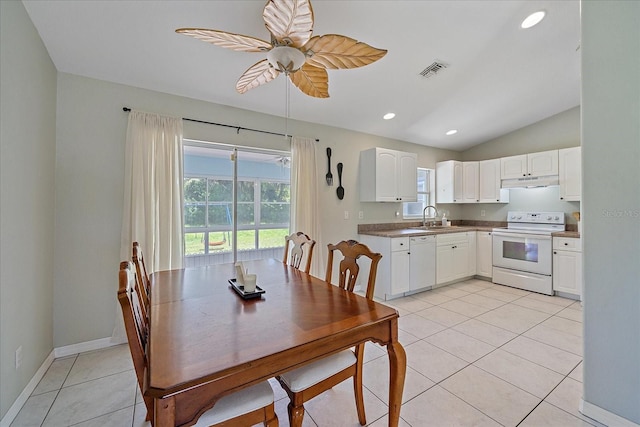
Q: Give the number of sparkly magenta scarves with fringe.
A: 0